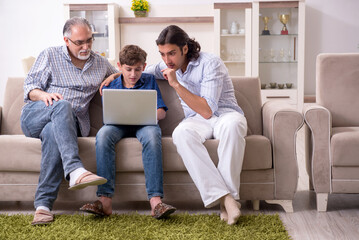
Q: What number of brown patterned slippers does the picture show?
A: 2